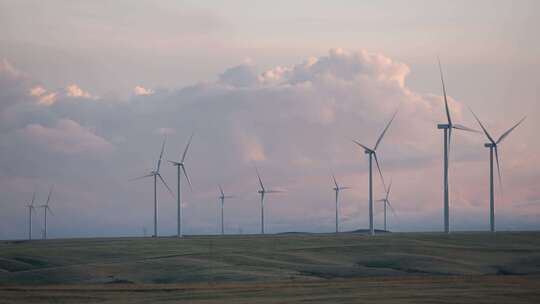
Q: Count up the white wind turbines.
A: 11